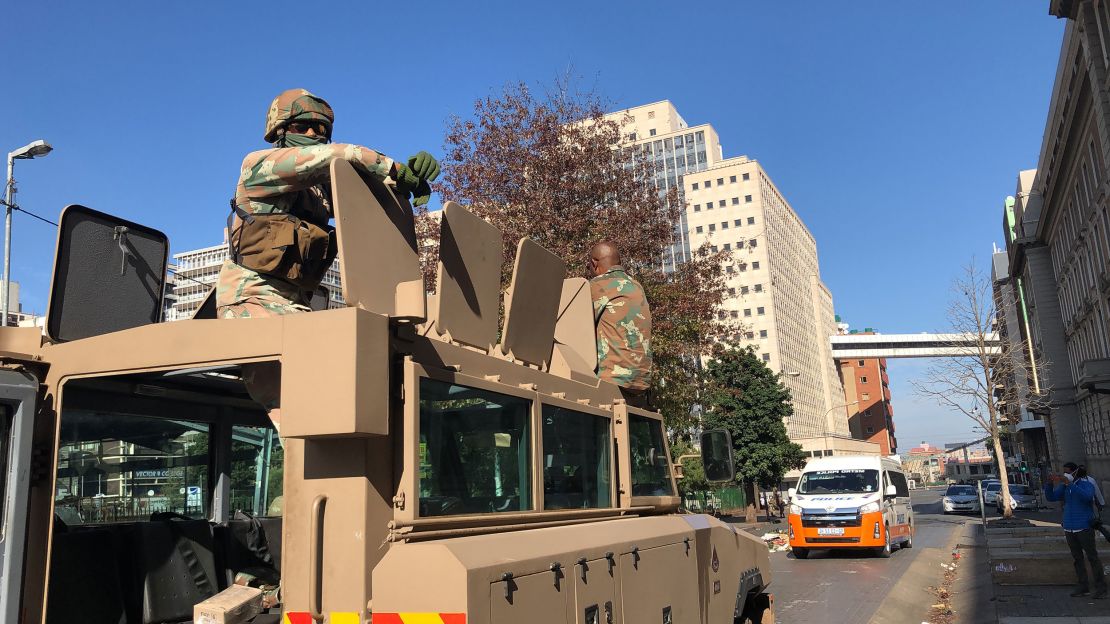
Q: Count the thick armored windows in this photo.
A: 3